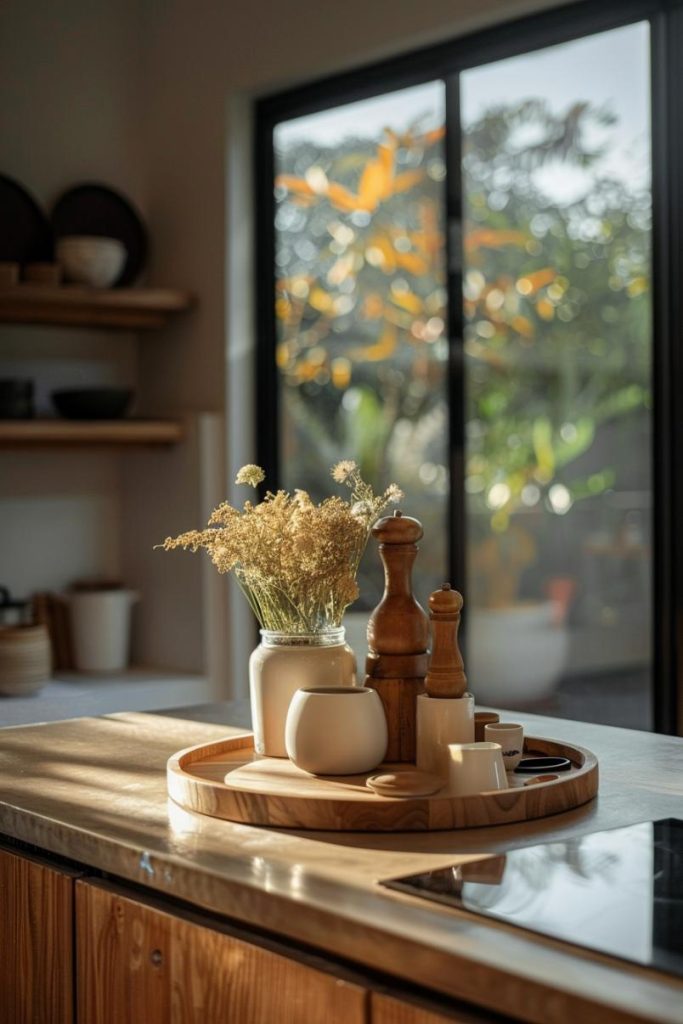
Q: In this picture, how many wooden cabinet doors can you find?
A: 3